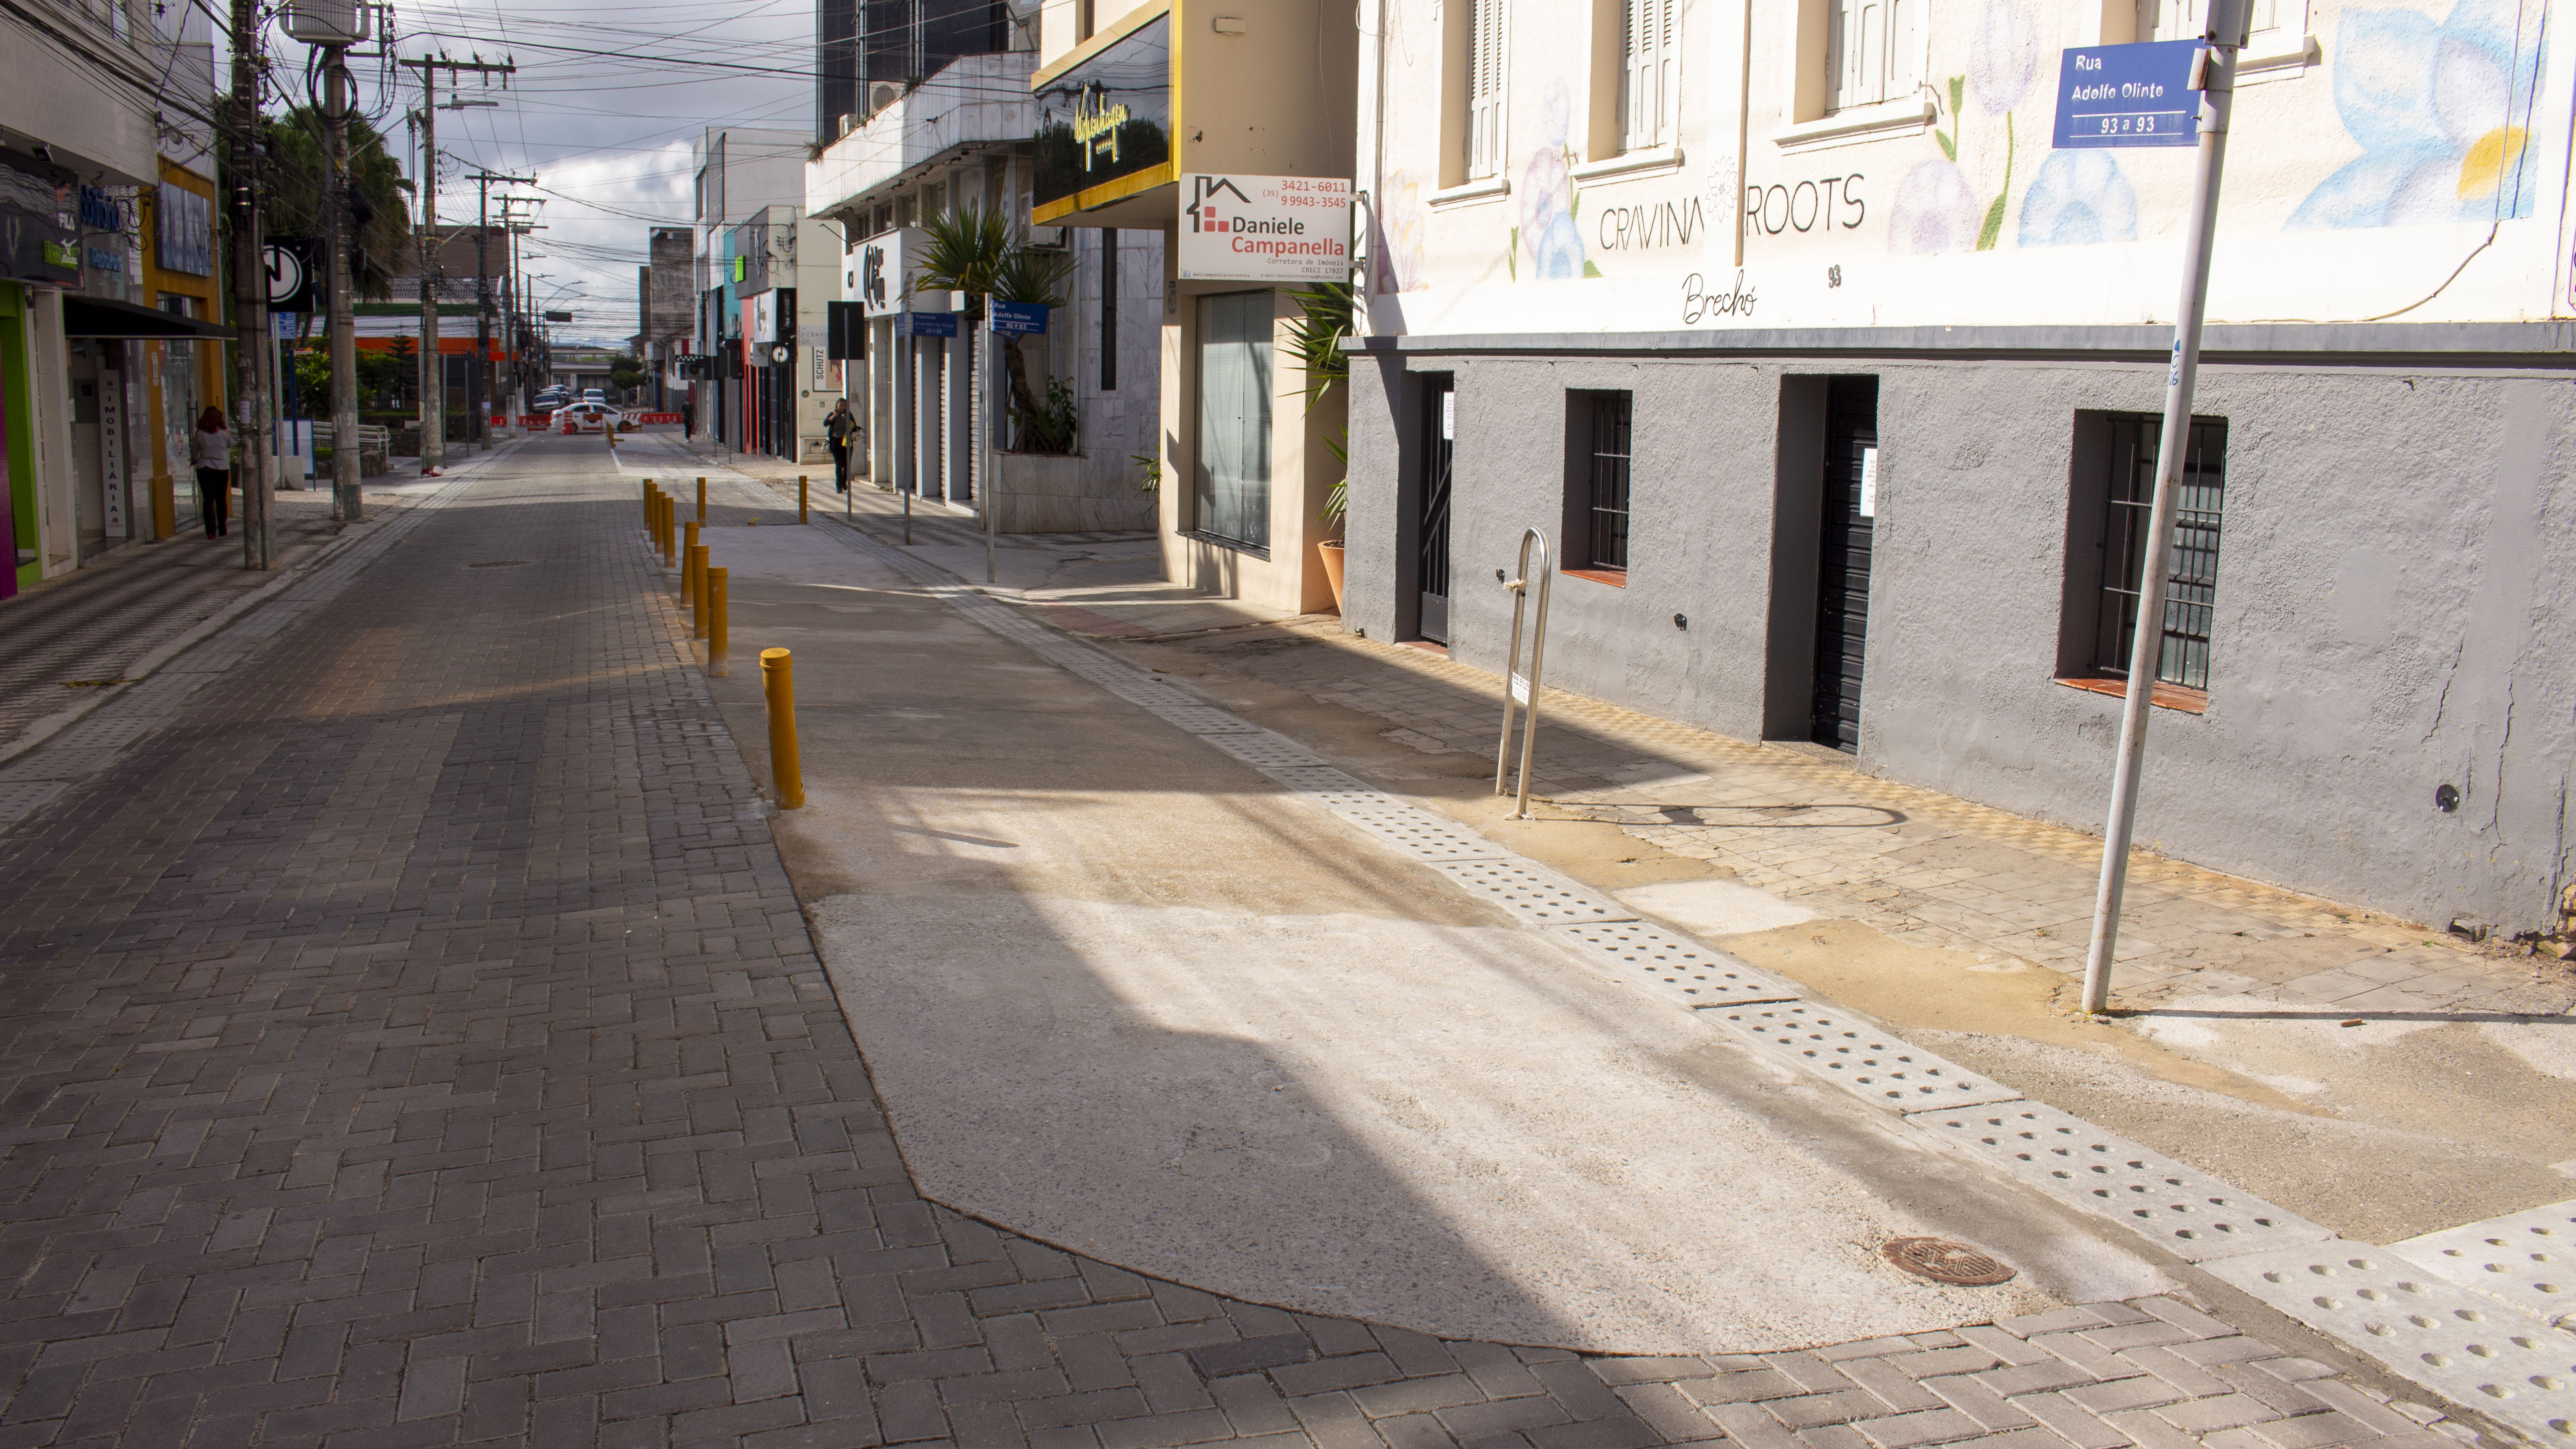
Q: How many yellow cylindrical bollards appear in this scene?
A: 10